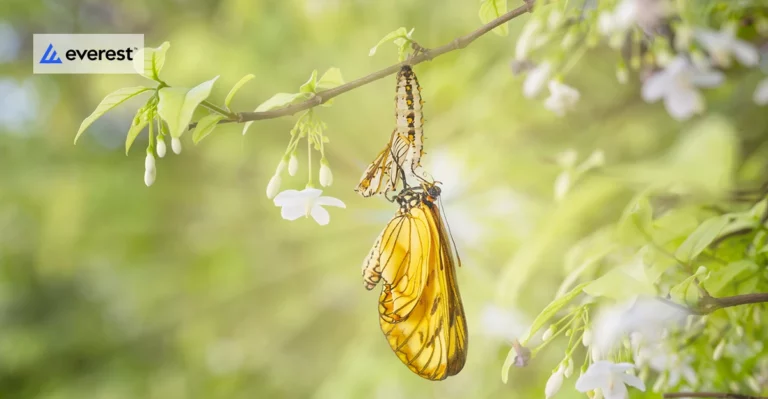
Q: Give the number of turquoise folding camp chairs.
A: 0